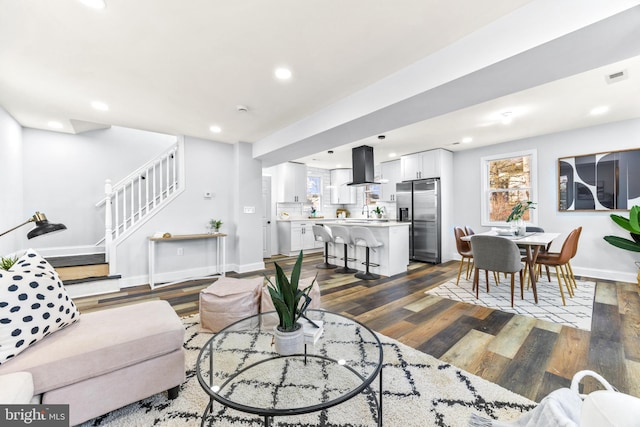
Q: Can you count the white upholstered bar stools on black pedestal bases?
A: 3